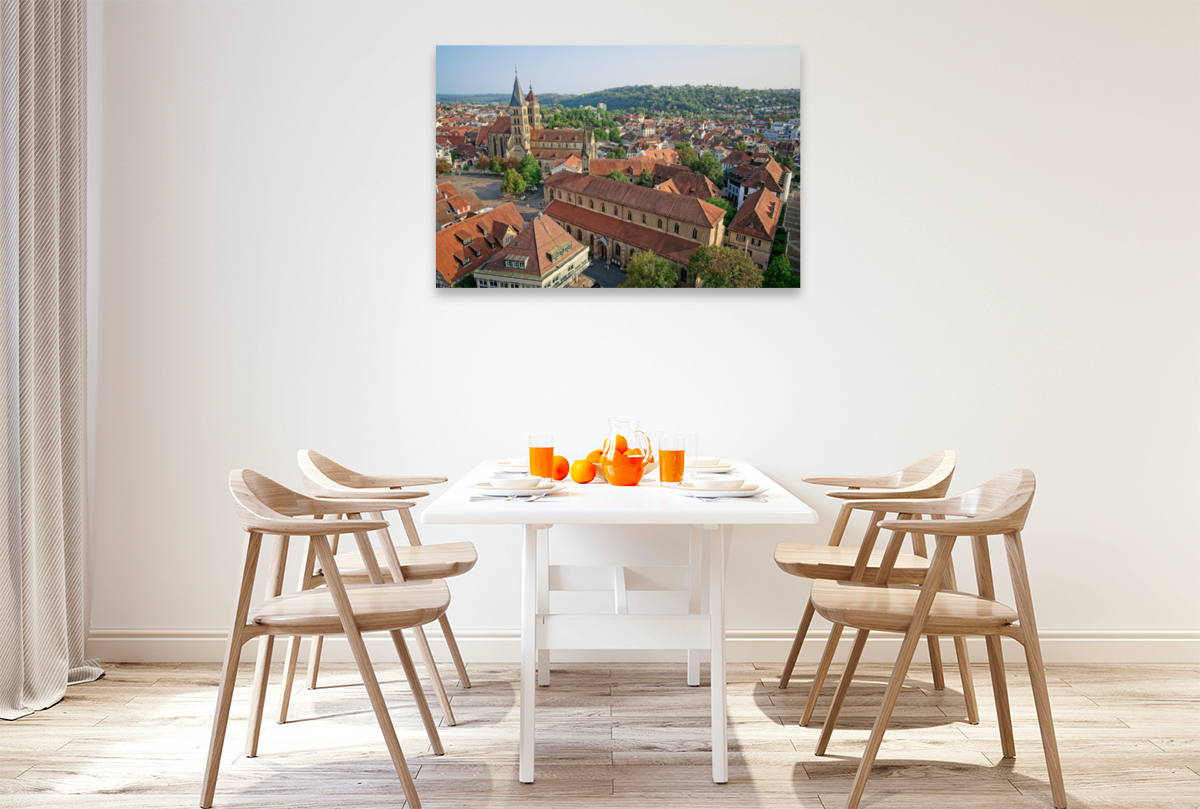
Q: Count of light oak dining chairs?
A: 4